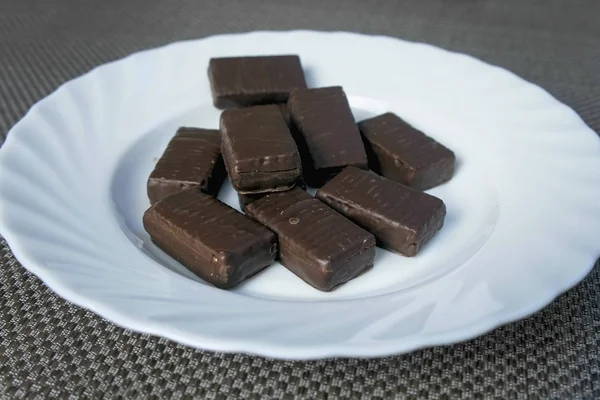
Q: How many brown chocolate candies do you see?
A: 9